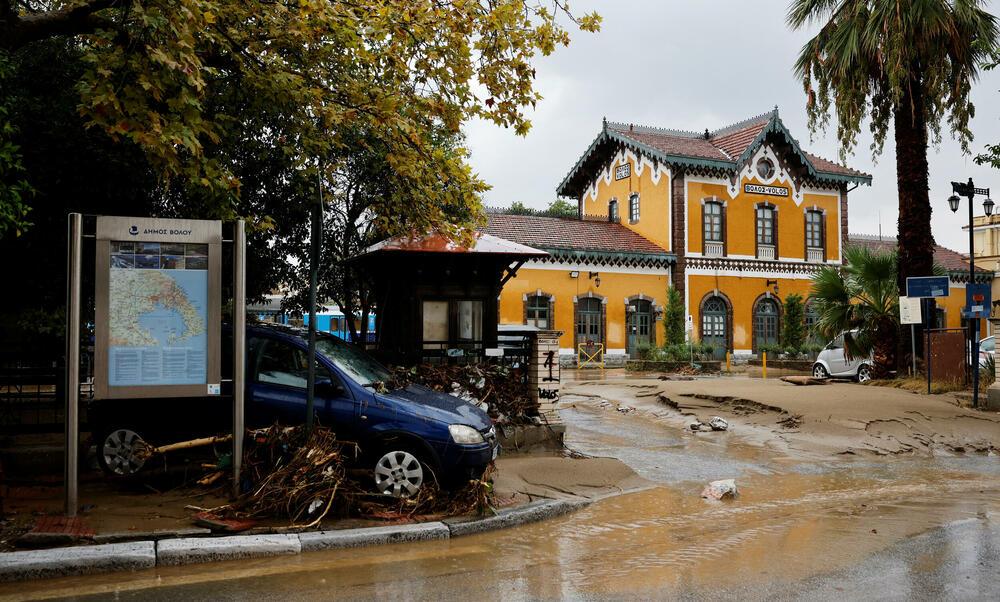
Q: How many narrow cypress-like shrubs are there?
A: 2